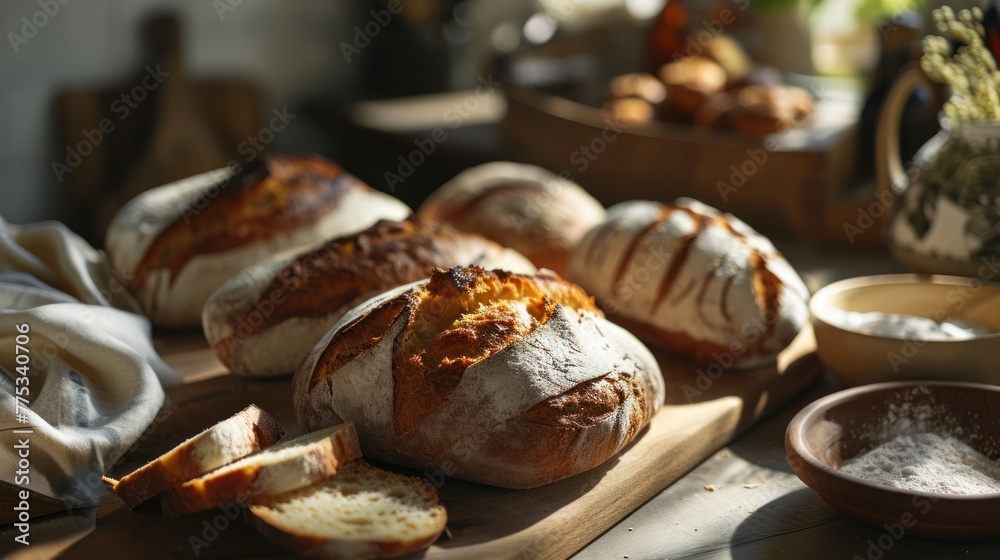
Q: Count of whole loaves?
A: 5